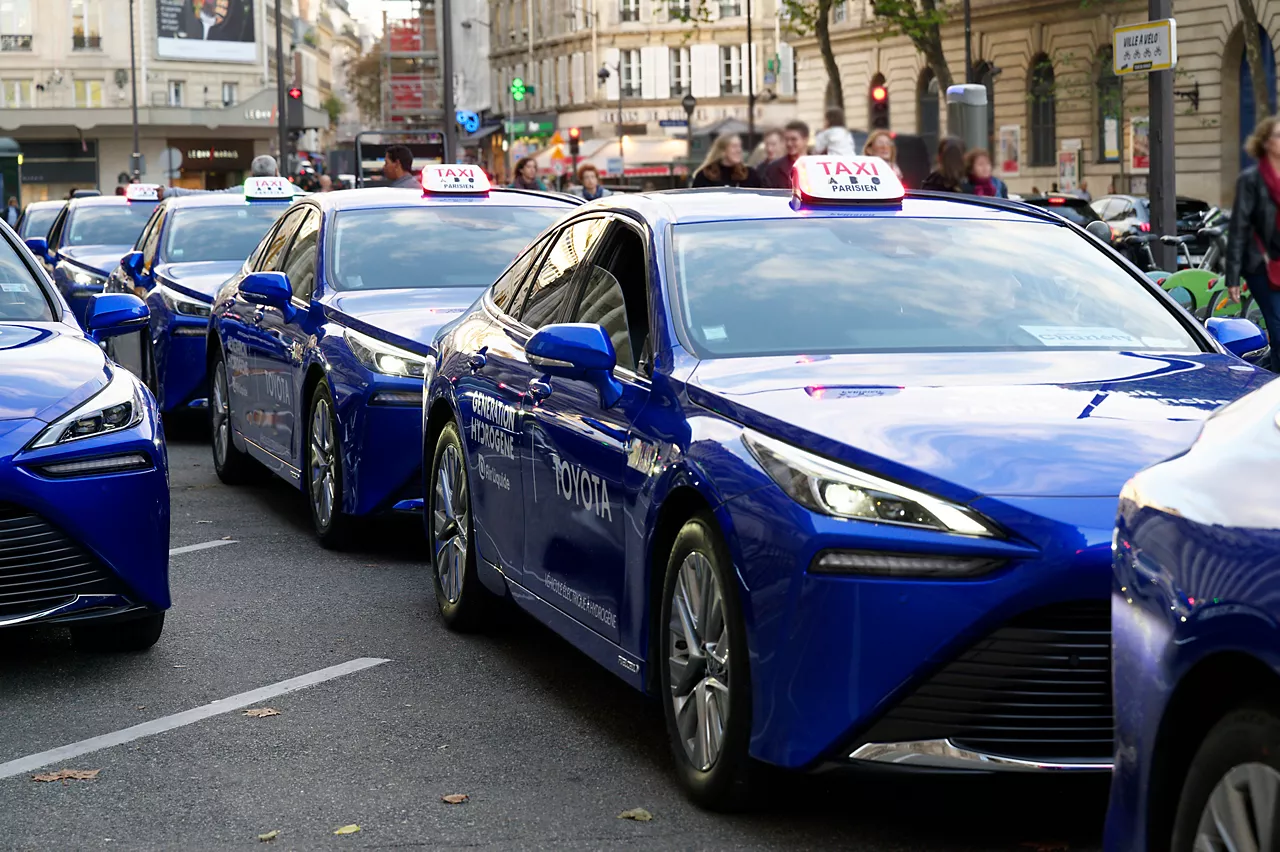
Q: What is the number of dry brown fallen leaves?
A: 3